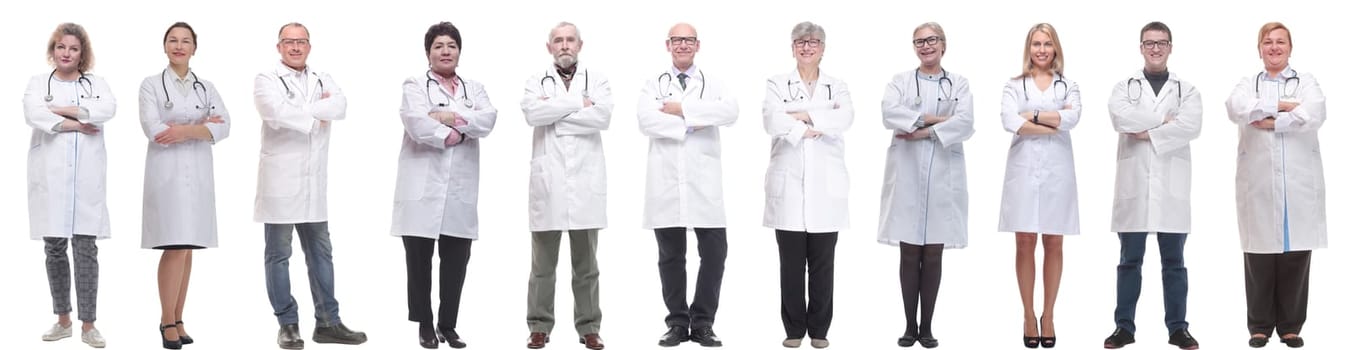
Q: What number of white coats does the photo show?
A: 11